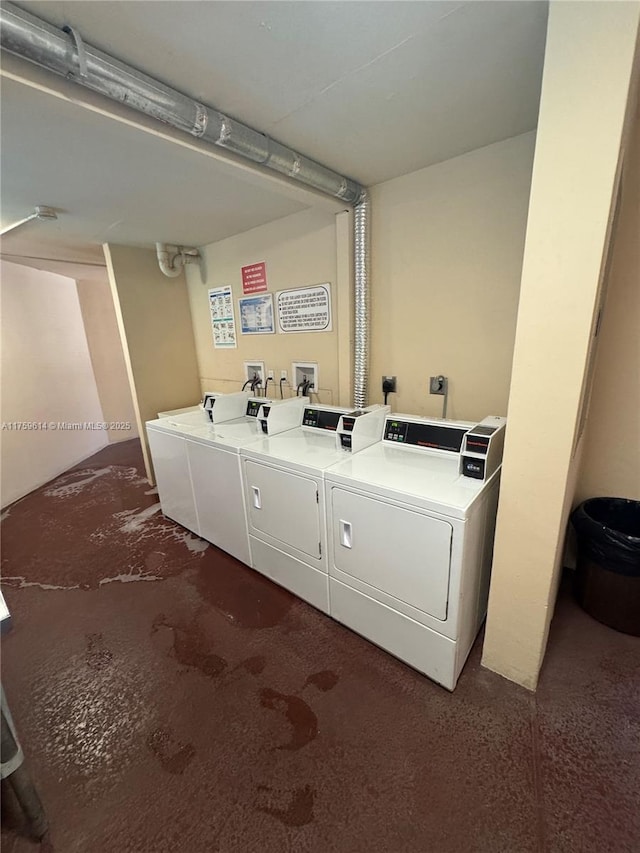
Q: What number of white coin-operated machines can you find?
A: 4